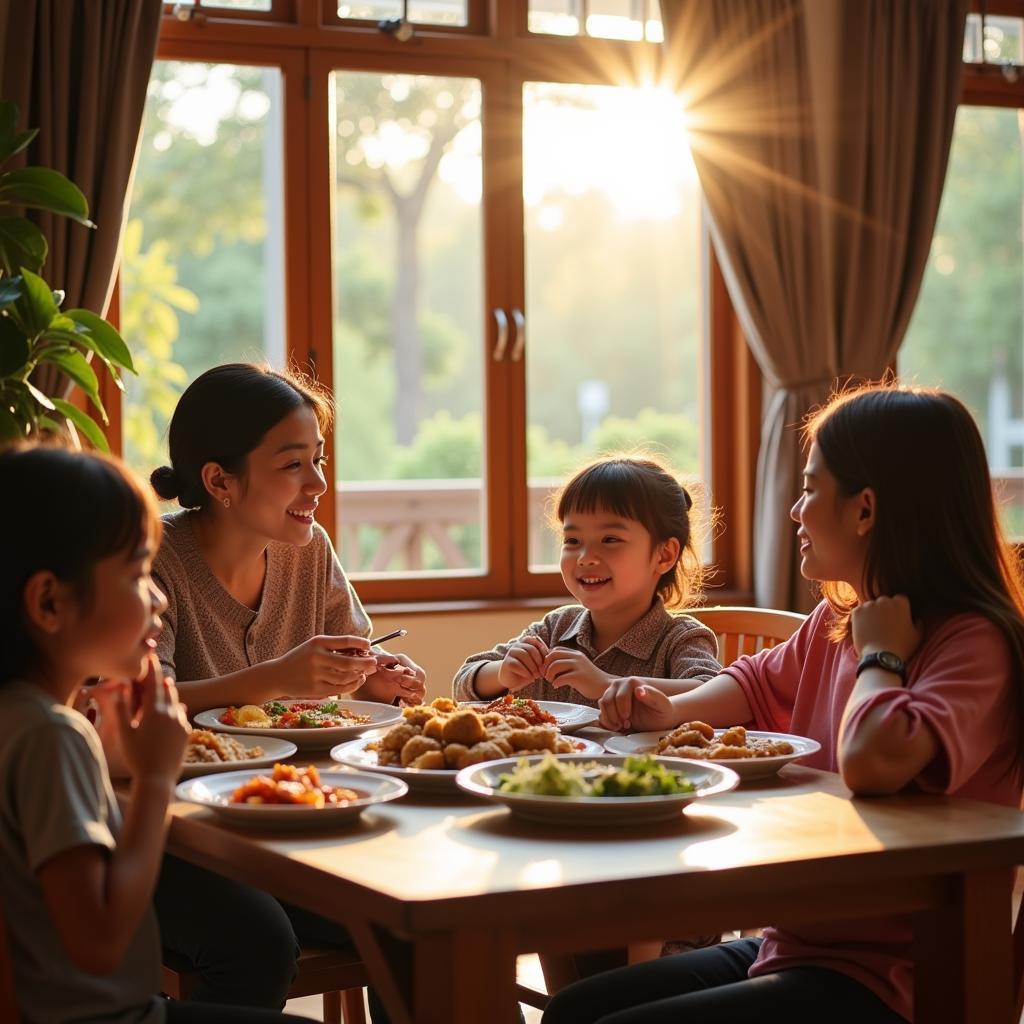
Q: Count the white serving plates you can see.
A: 7